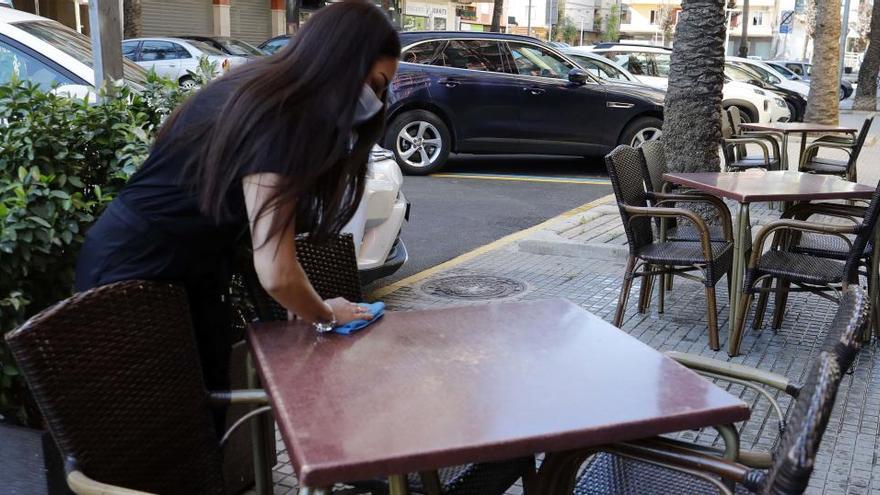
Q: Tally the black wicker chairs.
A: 12